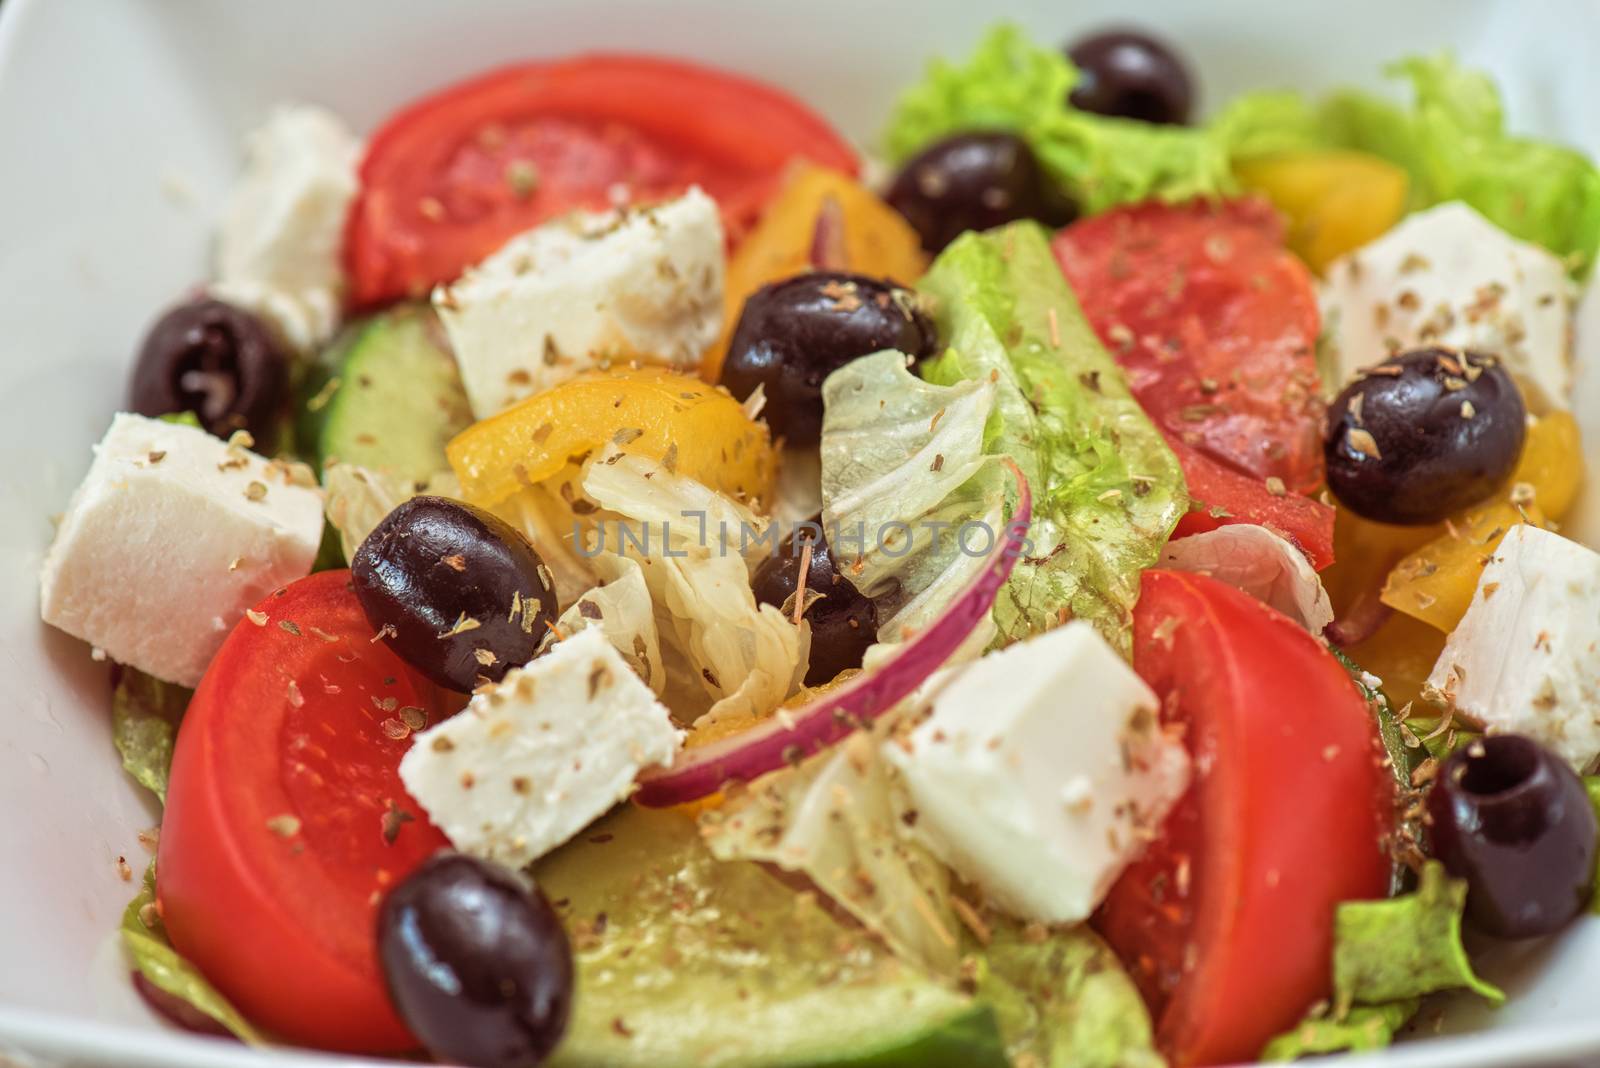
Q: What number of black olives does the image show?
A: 9